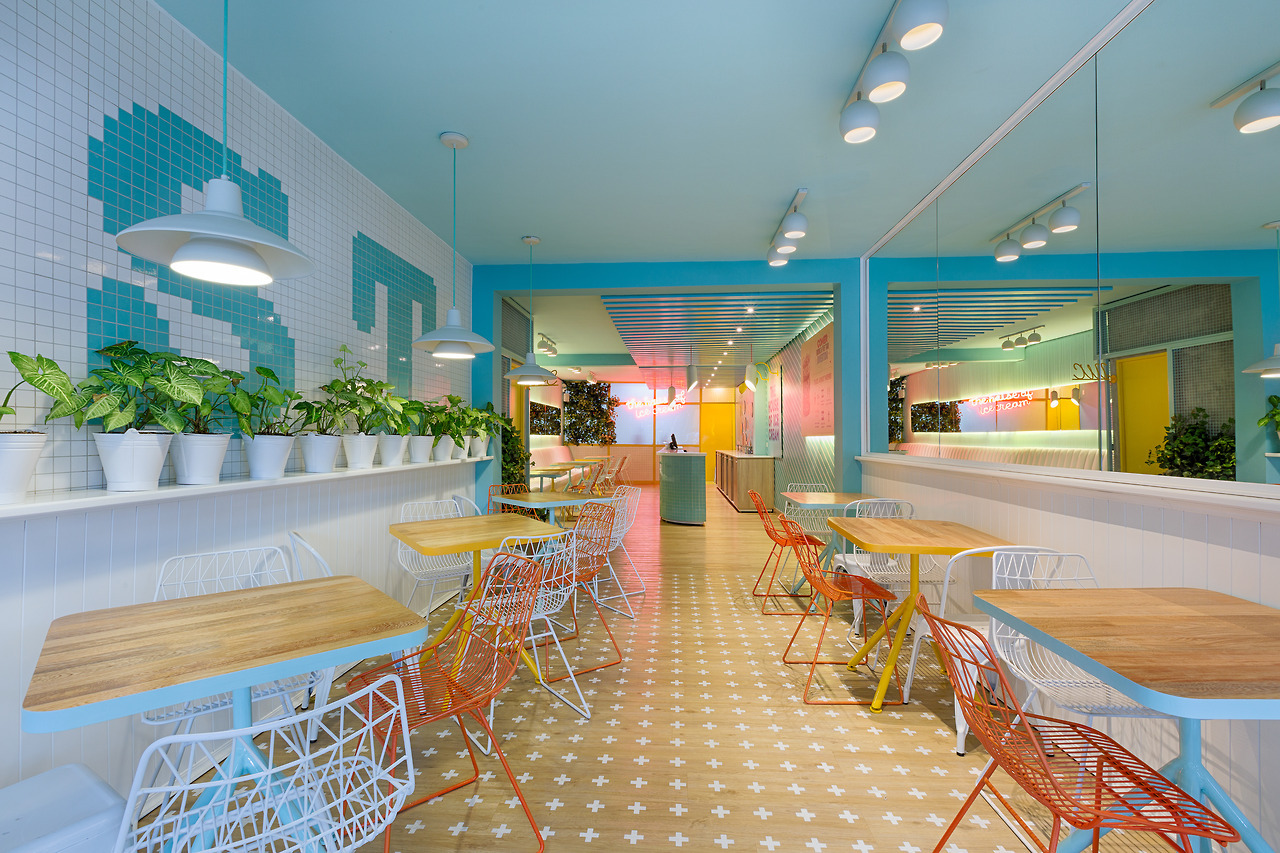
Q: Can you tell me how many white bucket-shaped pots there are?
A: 11